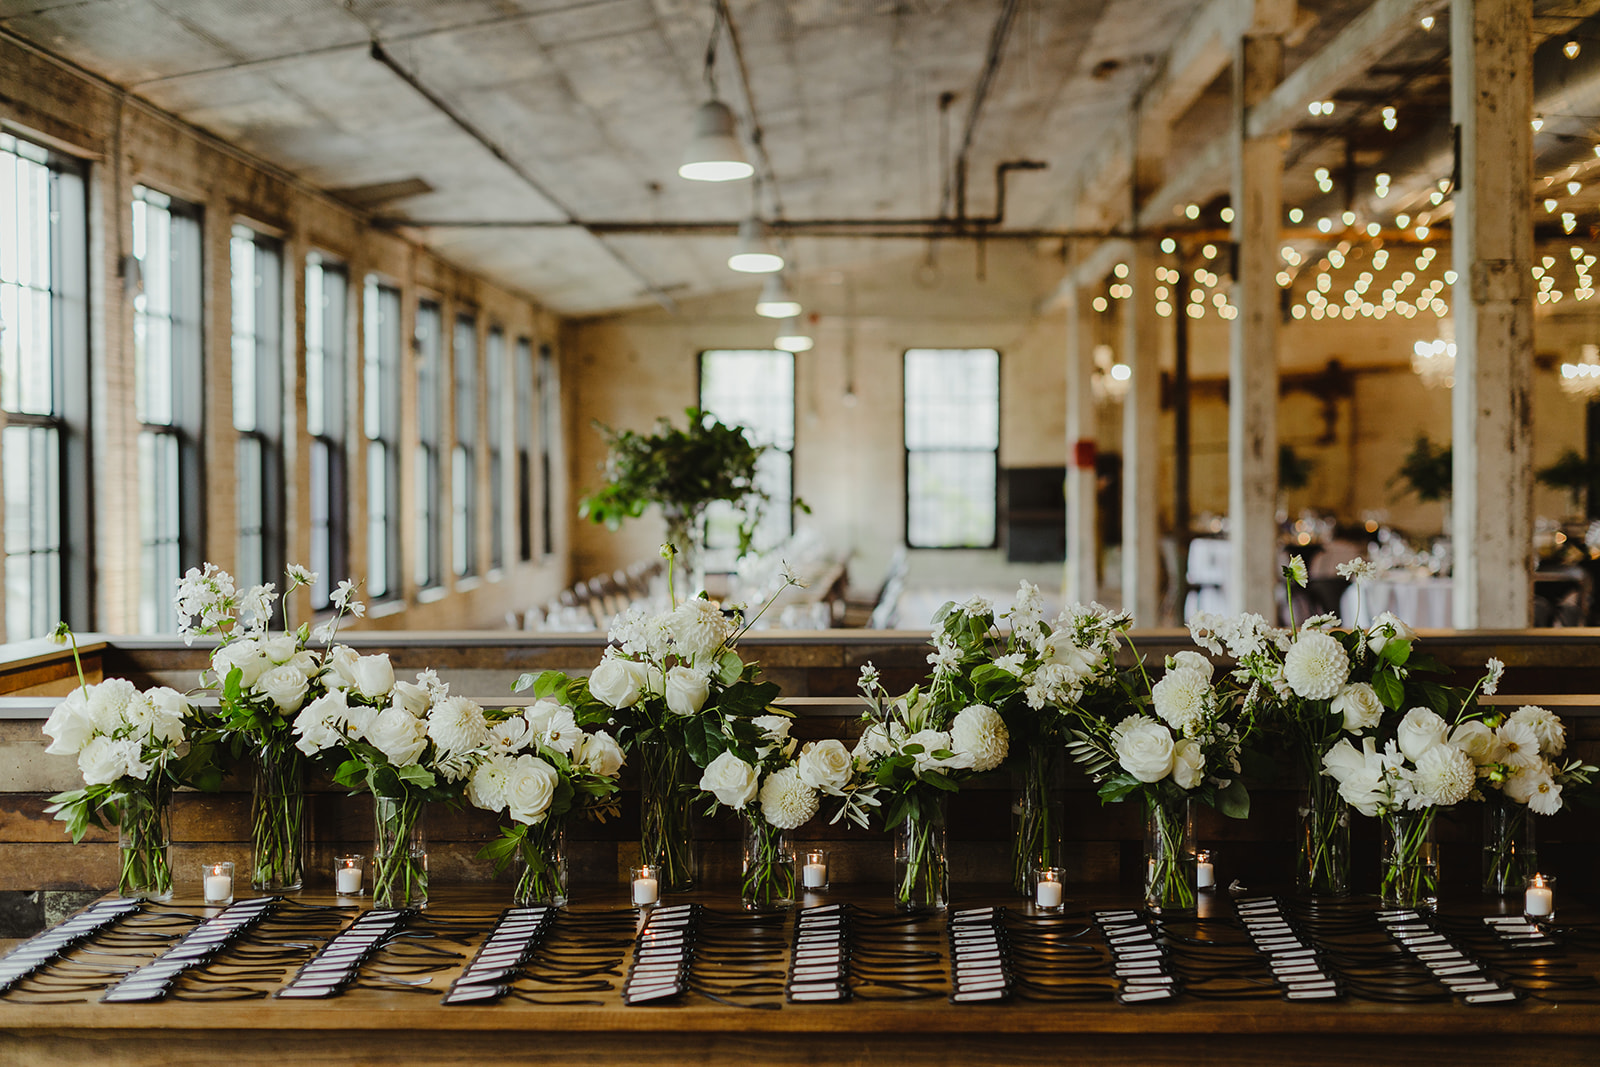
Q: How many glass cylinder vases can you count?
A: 12